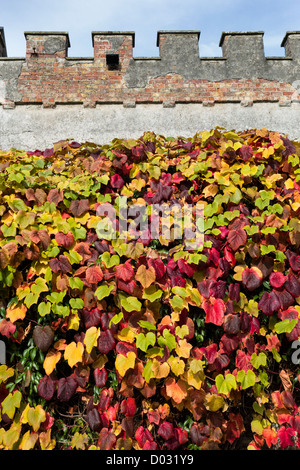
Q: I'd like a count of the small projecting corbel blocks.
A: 8